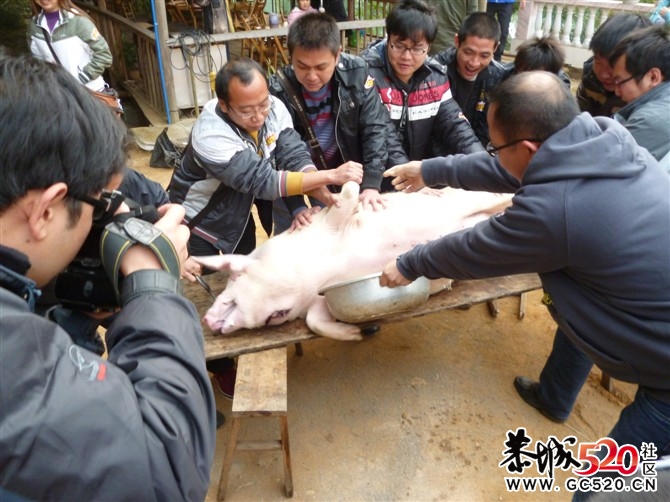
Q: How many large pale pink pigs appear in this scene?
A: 1